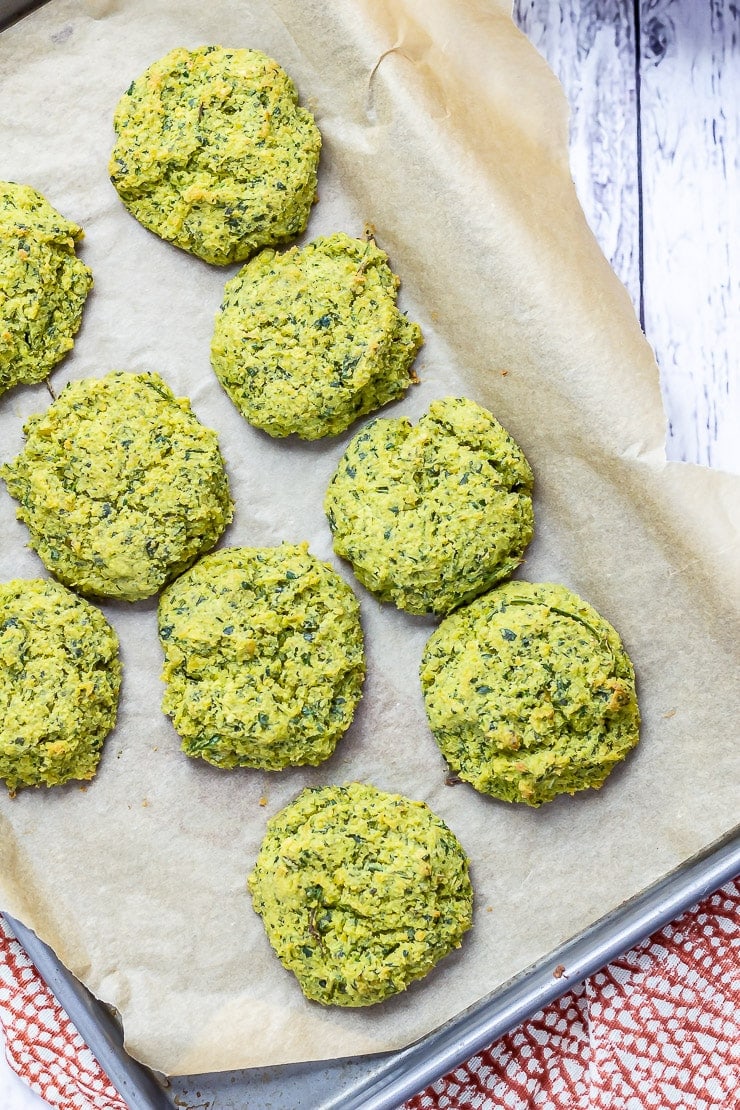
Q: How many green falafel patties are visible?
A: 9